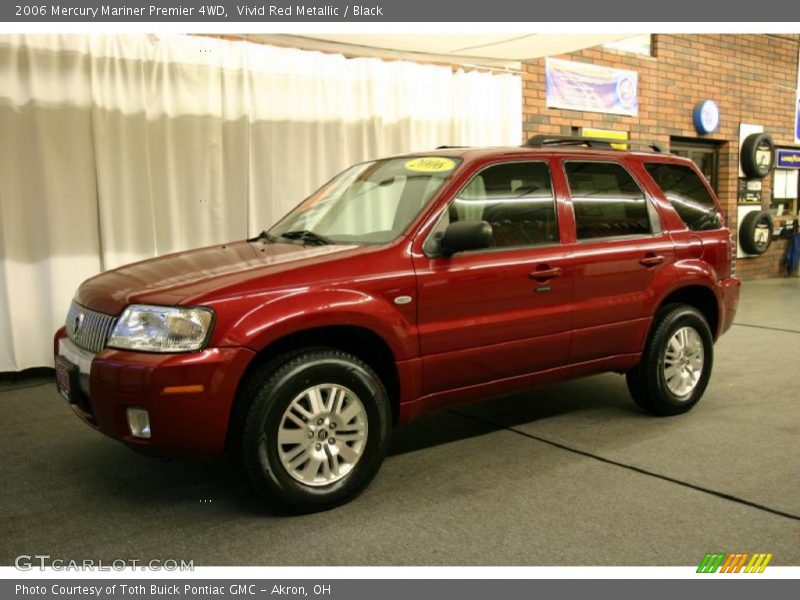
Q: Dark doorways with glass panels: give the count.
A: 1